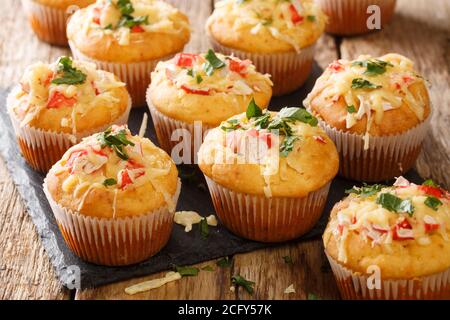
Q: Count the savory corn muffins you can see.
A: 10